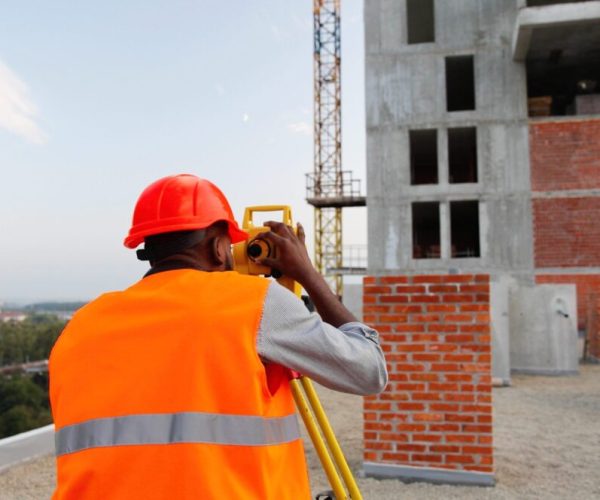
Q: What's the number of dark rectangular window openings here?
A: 6